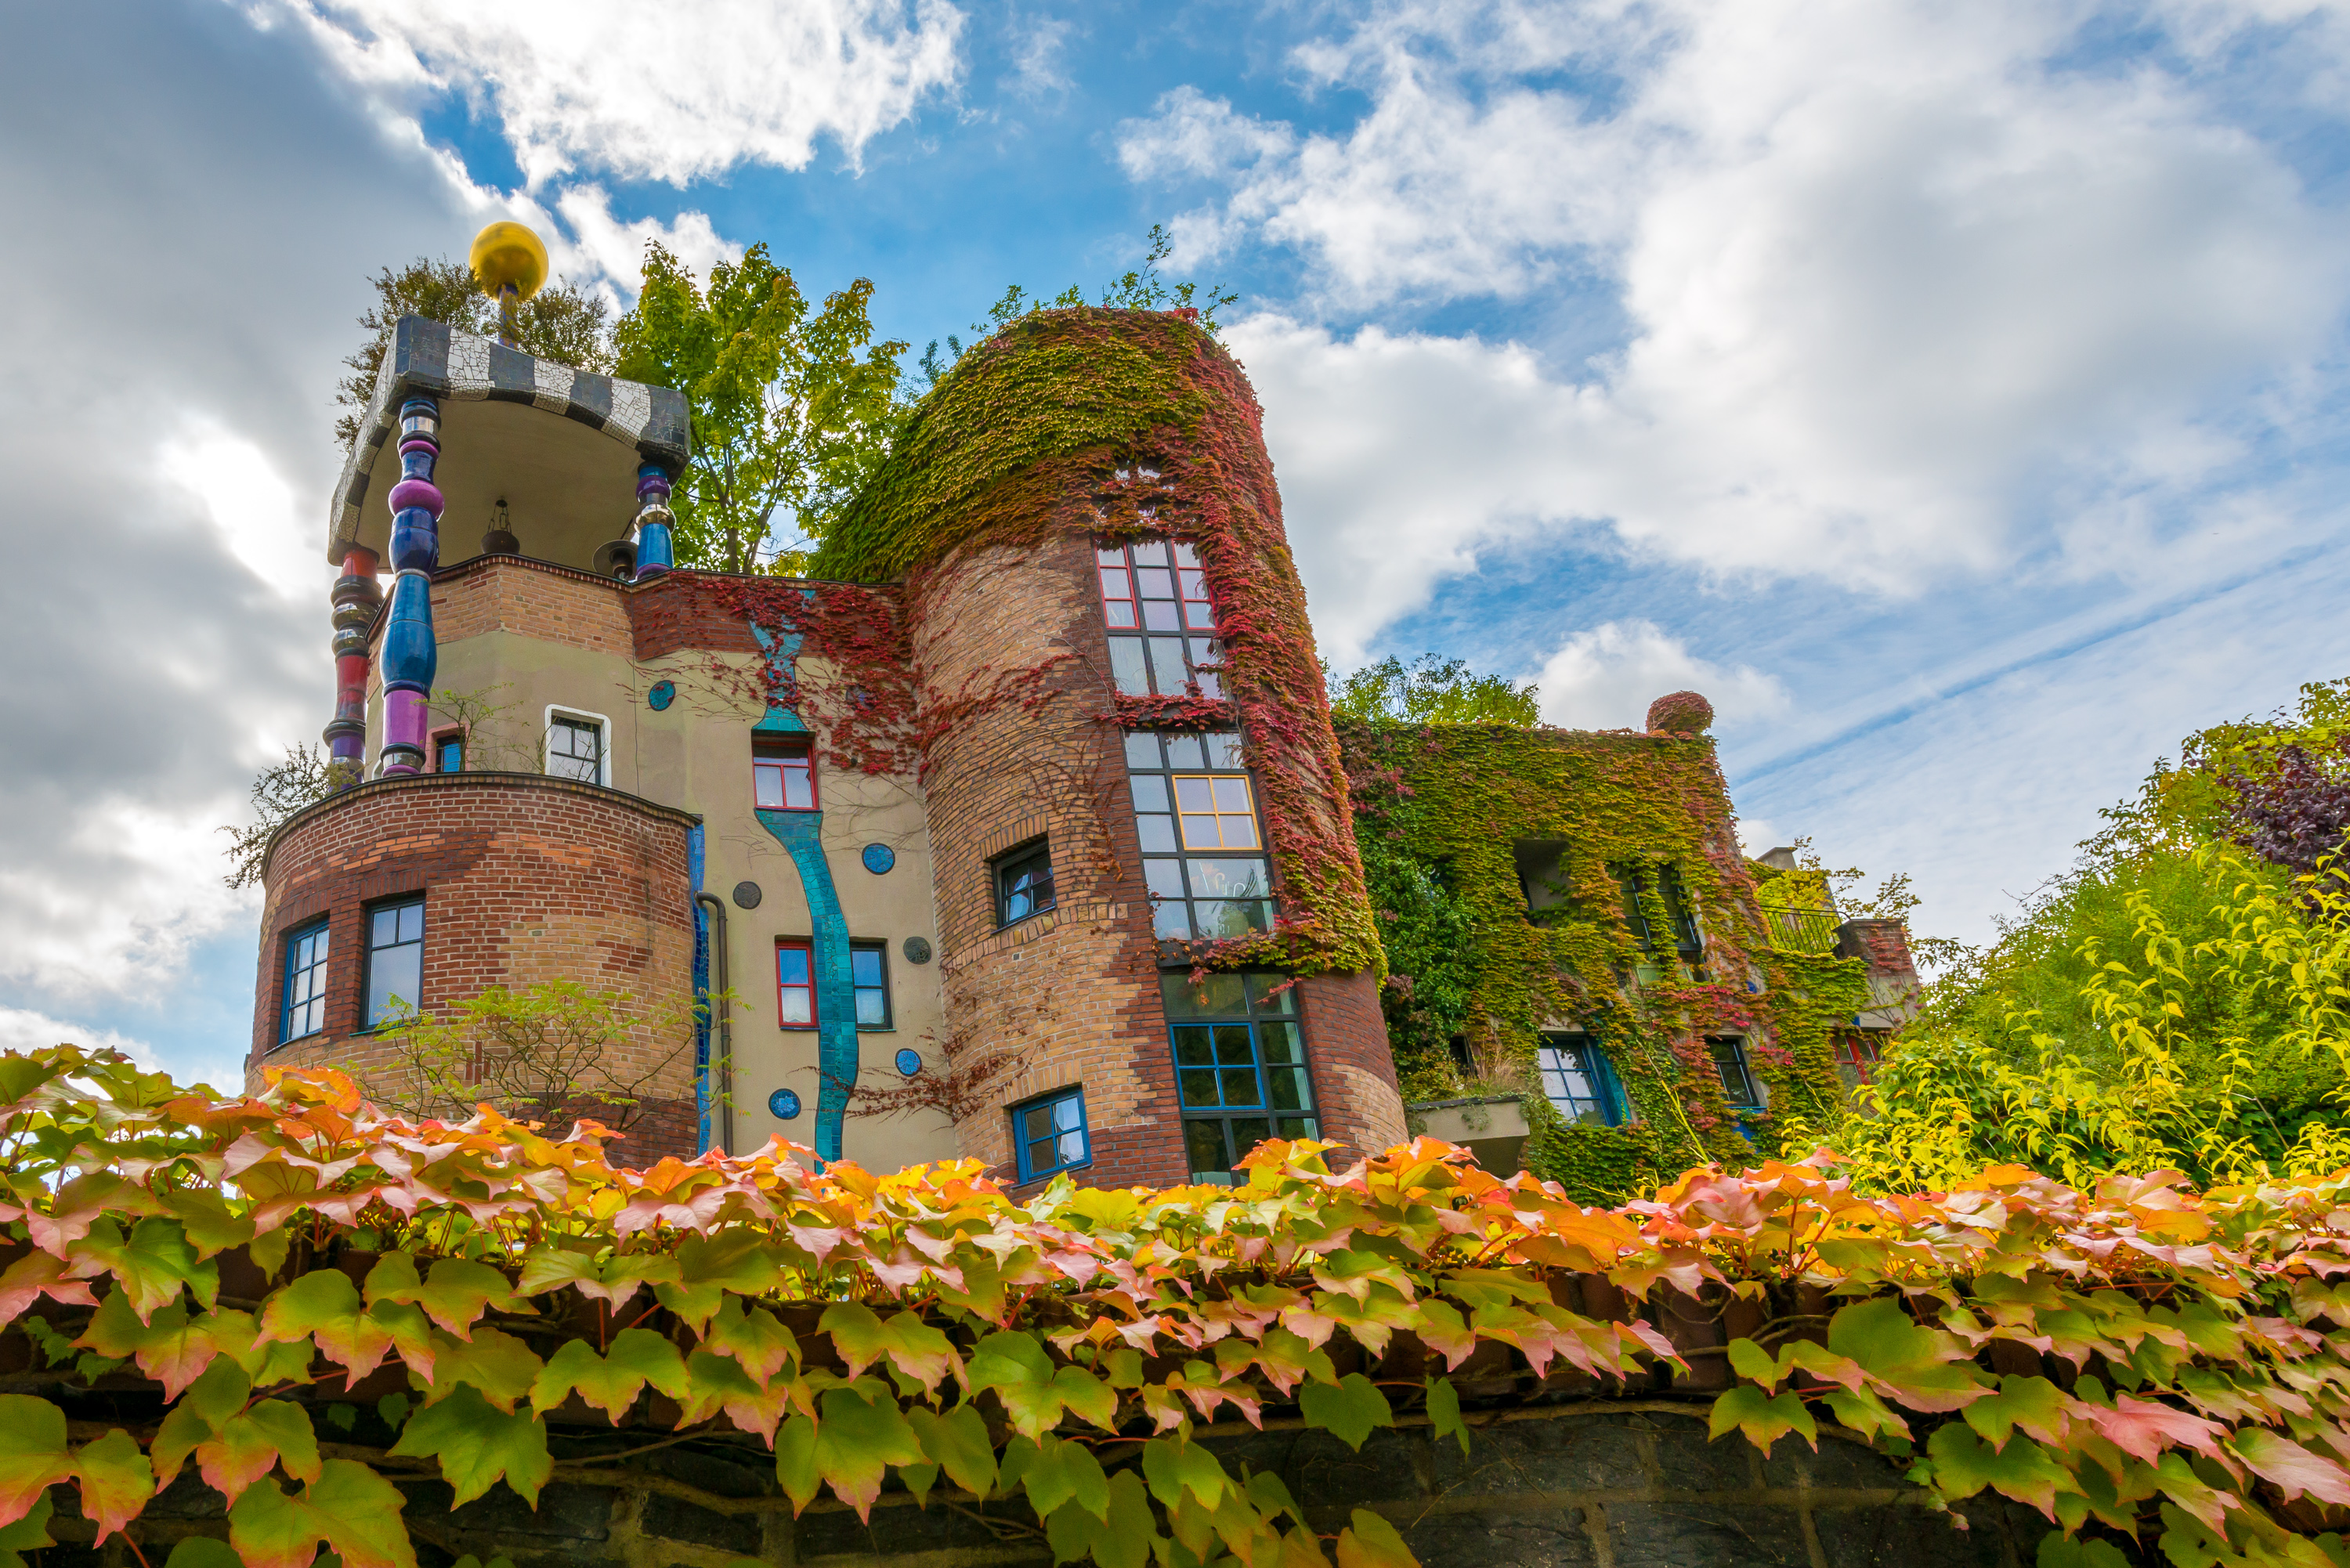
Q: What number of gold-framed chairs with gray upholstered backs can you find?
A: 0